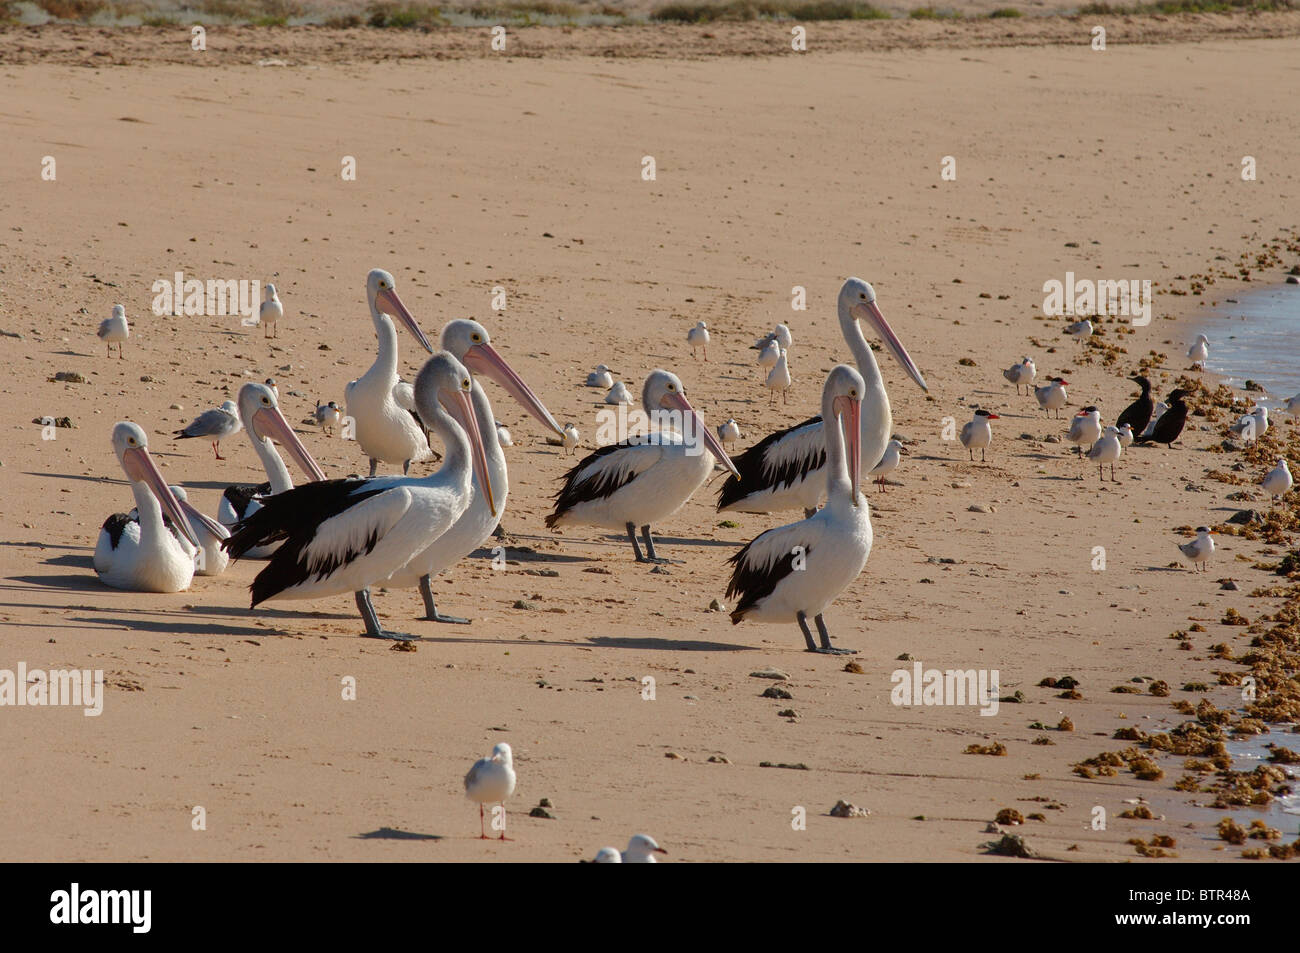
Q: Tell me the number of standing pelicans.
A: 6